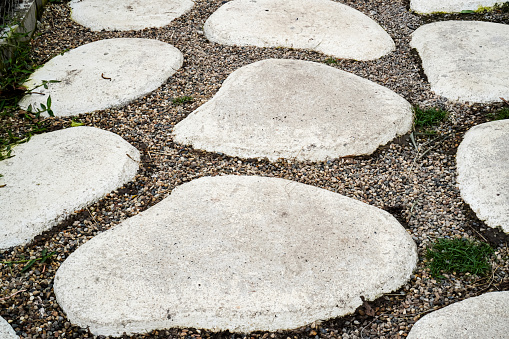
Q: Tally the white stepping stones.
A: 11